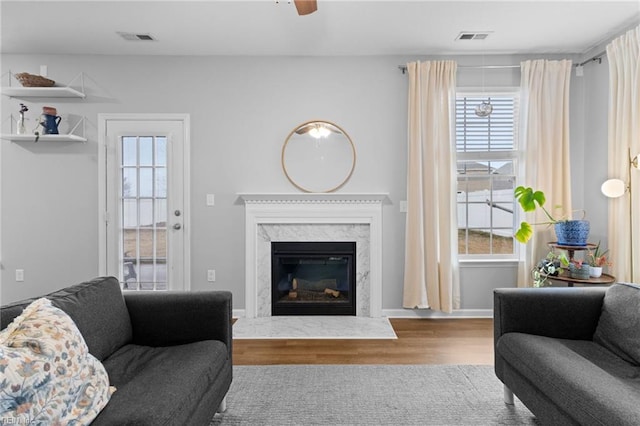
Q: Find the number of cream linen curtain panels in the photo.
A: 3